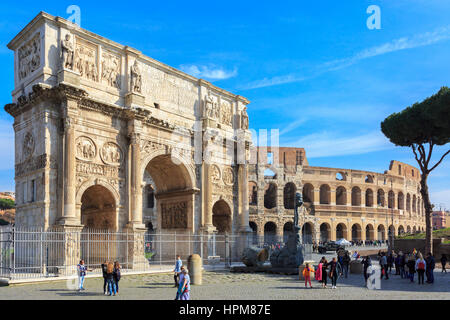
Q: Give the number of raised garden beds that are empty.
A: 0